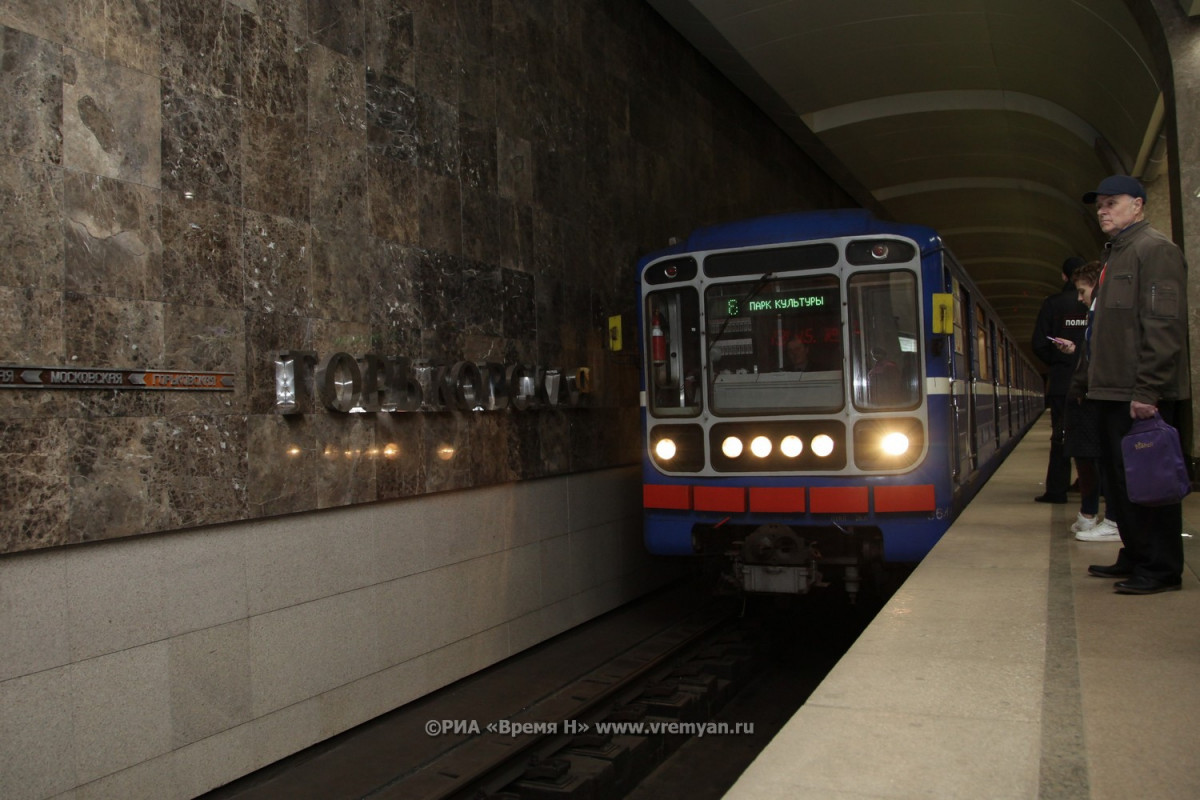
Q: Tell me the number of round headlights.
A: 6